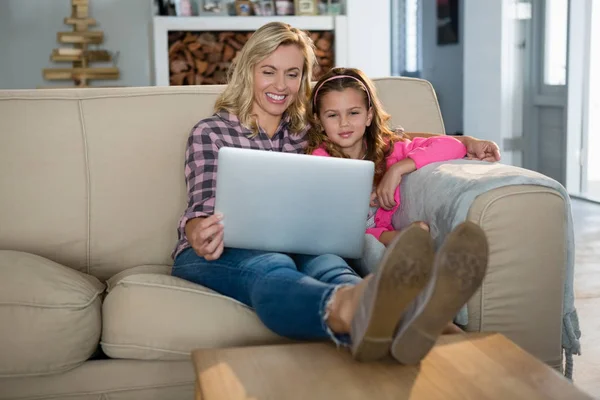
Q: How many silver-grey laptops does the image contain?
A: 1